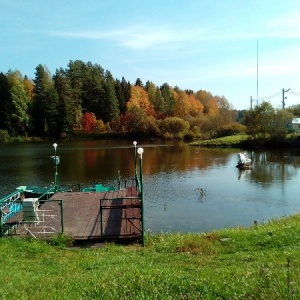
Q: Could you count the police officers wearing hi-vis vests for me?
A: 0